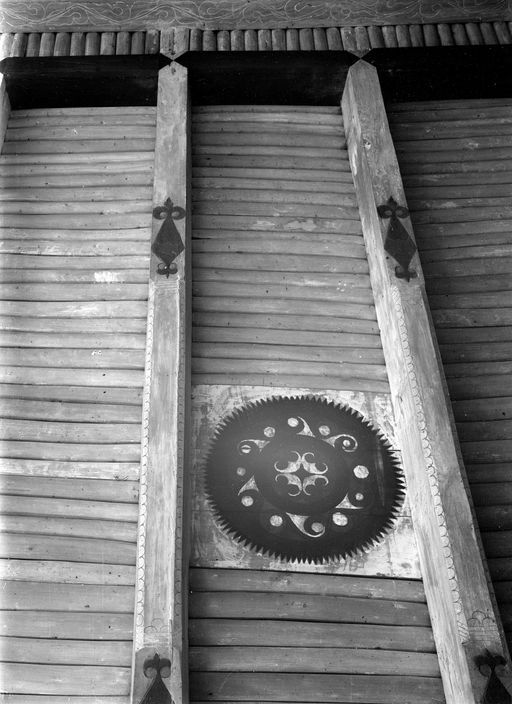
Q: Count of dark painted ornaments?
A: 5